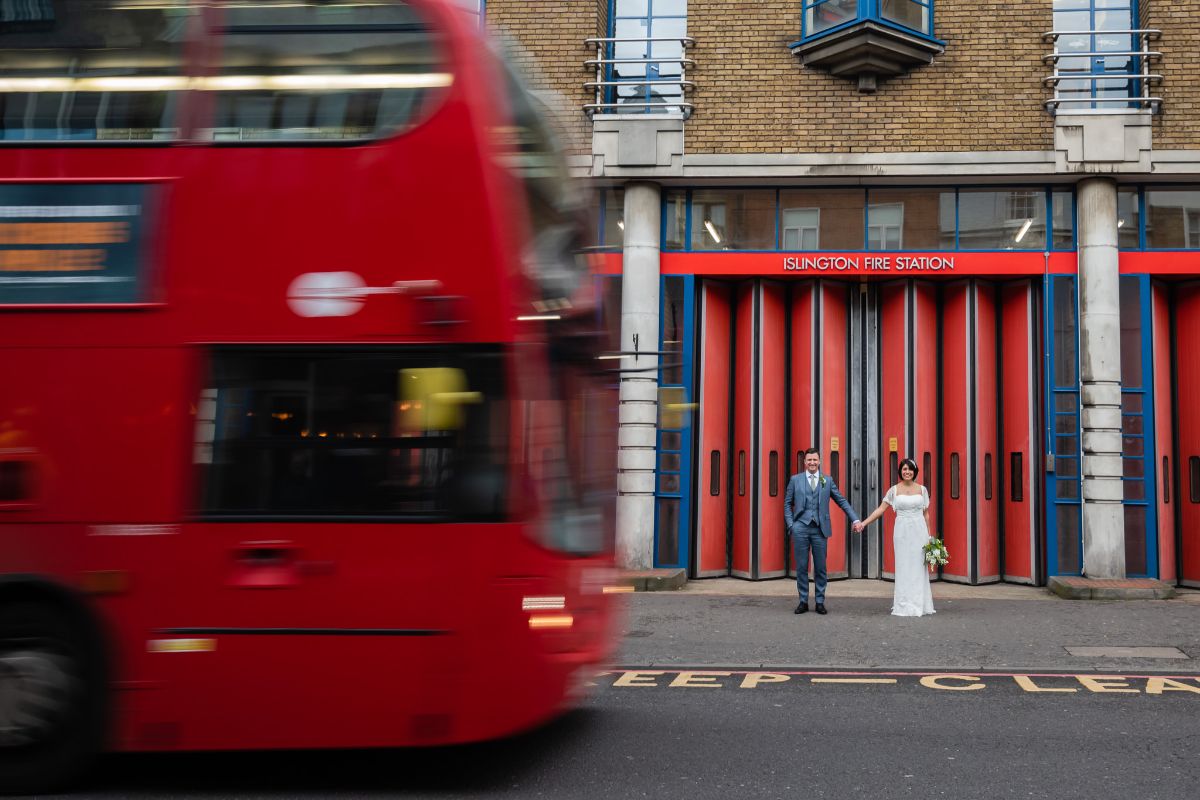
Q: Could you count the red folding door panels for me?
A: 12